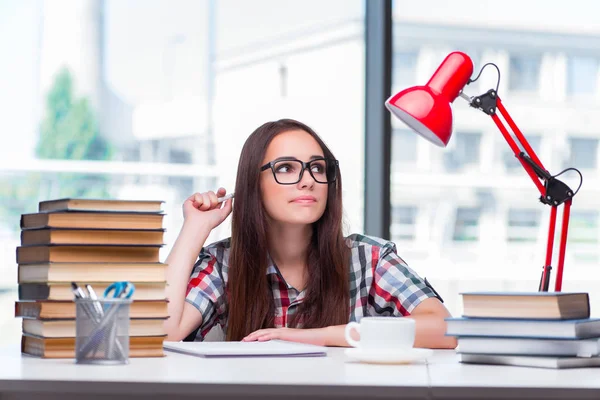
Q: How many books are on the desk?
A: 13